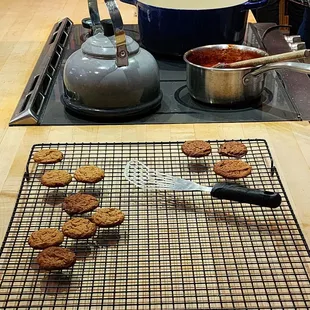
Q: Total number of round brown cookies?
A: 11